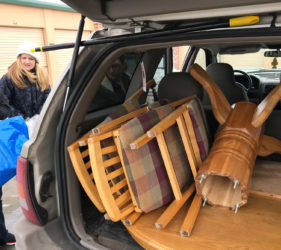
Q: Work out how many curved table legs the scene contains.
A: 3